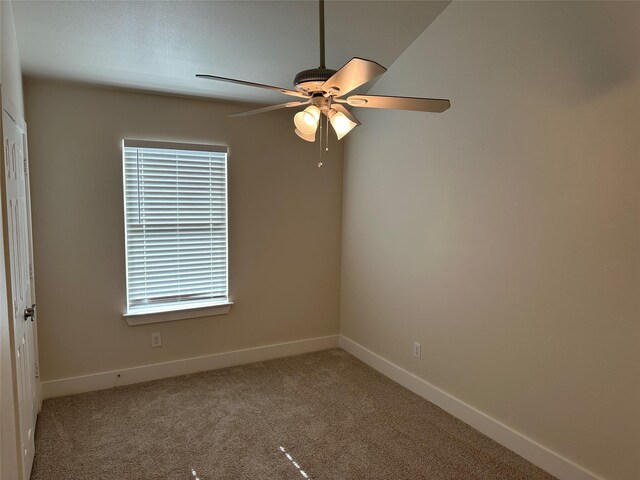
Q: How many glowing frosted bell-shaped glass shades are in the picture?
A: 3